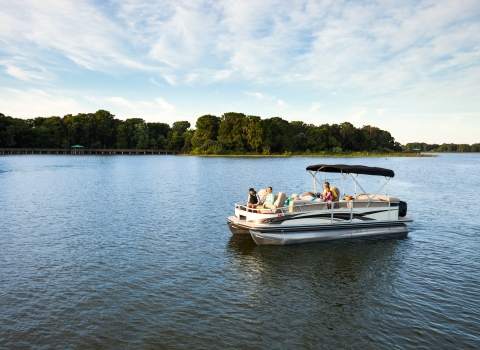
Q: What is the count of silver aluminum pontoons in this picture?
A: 2